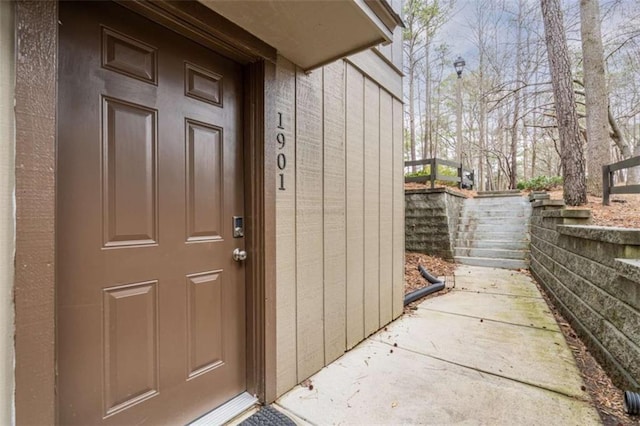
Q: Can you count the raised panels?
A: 6